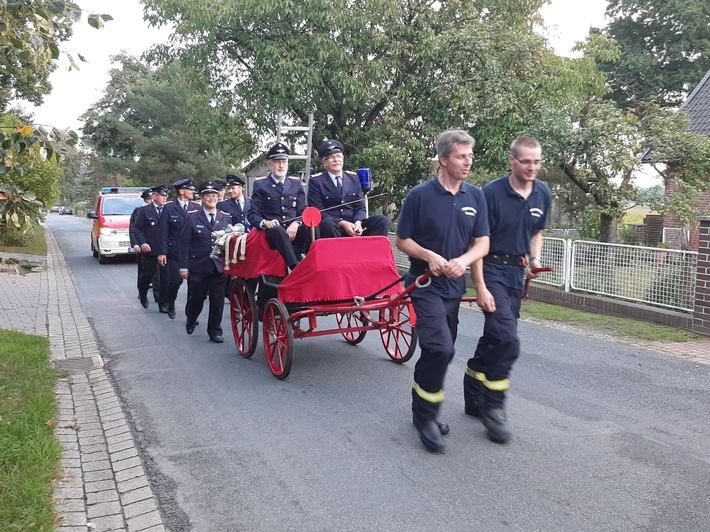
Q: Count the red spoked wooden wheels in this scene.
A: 4